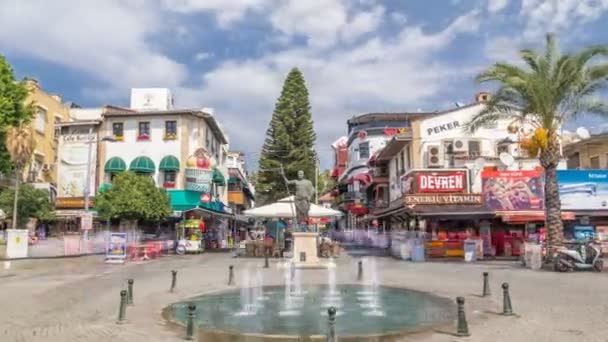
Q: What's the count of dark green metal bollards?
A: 11